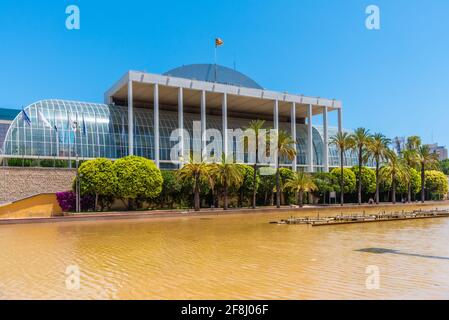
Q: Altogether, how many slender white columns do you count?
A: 10